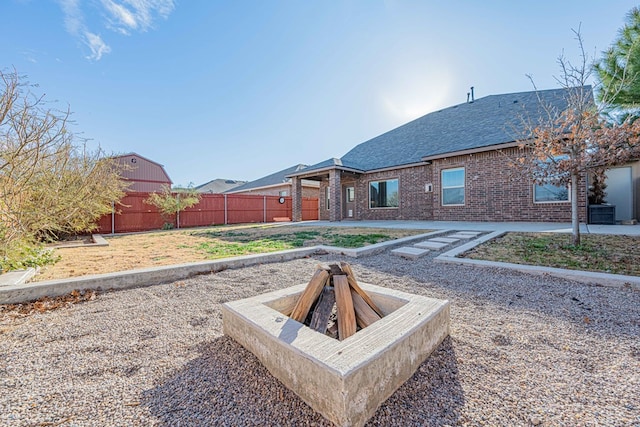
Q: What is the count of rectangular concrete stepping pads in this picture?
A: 5